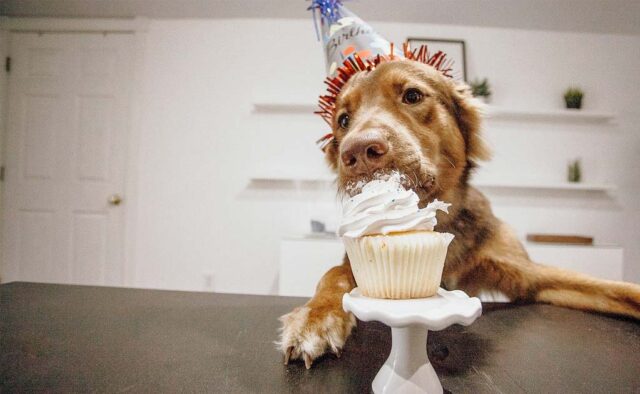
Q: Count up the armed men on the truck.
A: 0